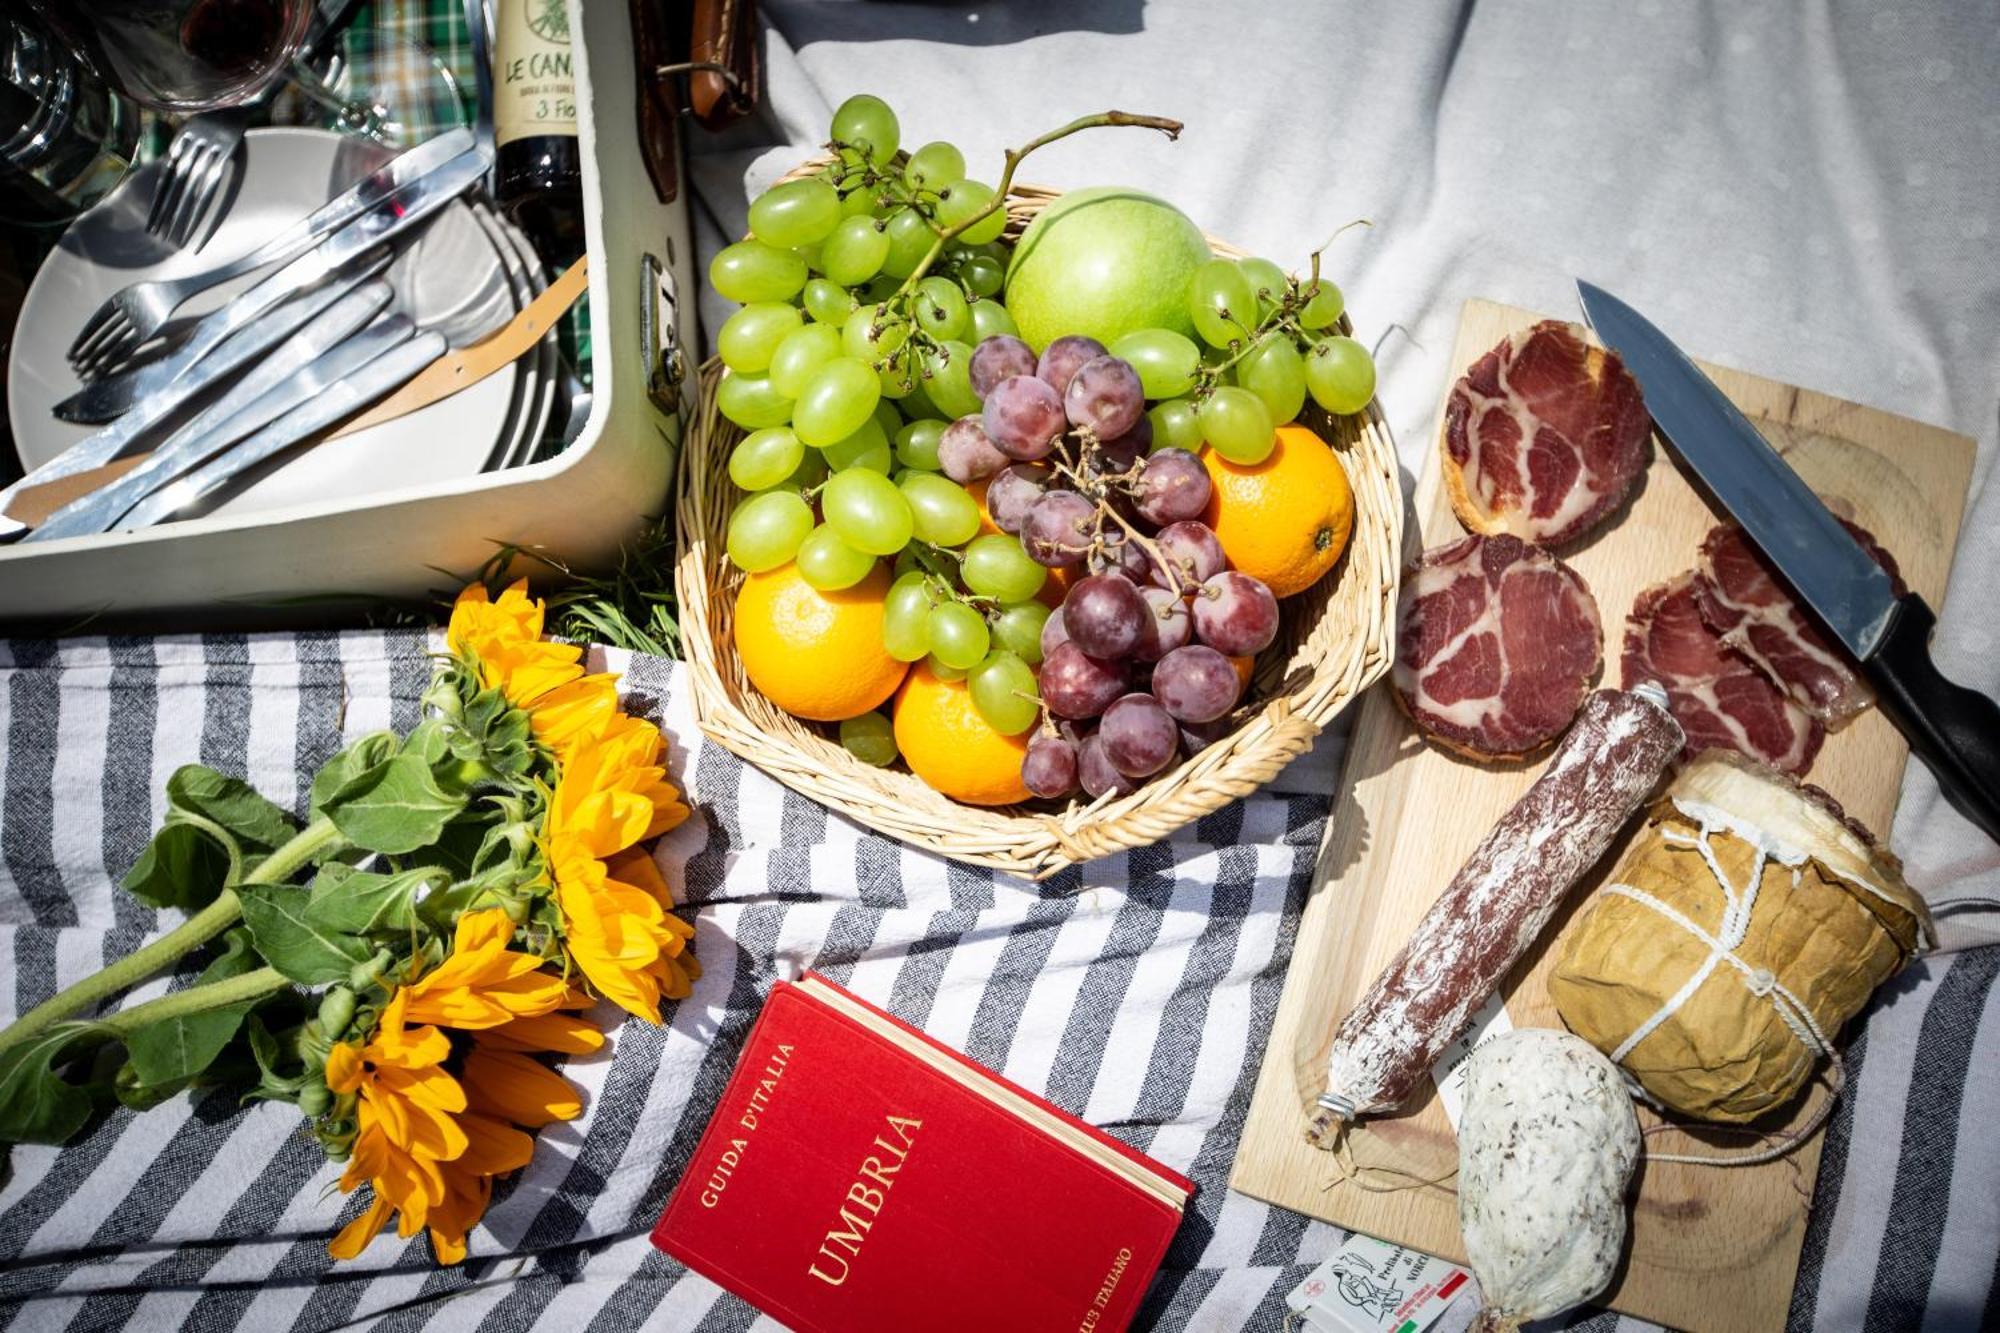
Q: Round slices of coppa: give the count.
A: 4